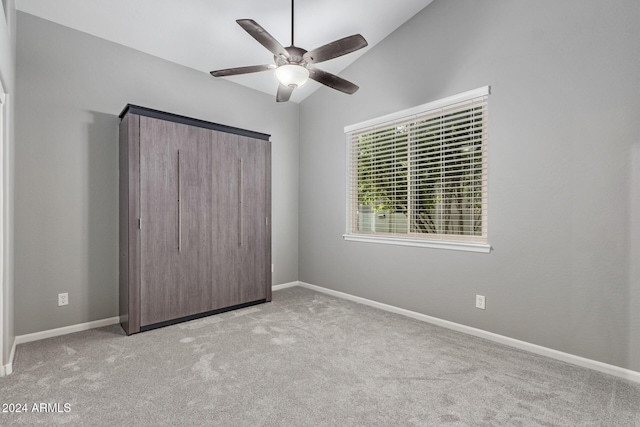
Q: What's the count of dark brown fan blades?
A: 5